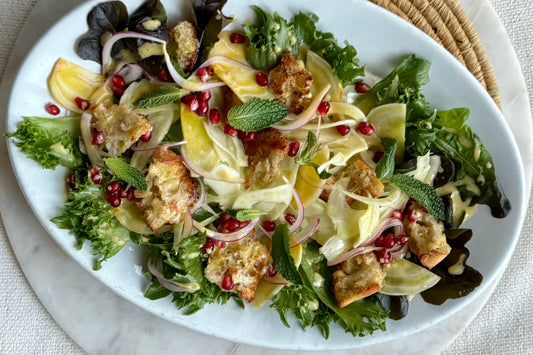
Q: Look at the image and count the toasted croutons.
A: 9